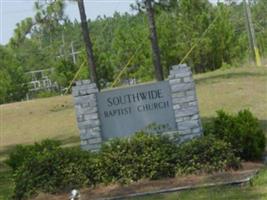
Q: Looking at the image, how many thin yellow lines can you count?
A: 3